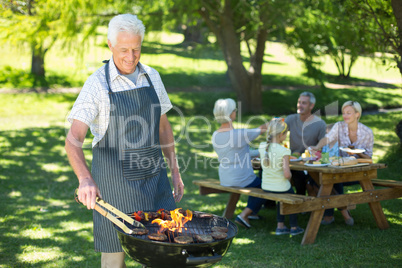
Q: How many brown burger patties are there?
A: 6